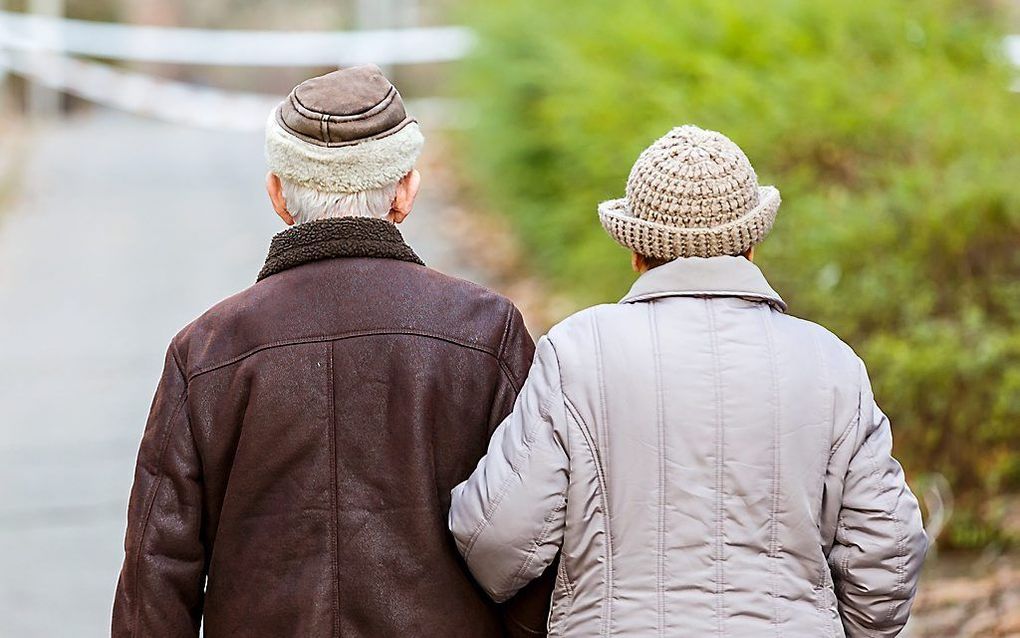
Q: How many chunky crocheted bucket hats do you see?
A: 1